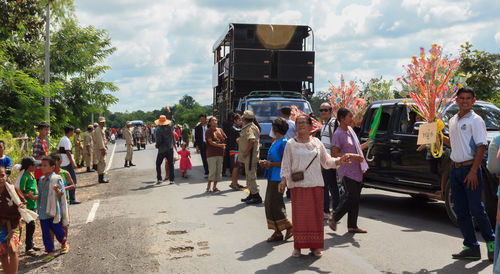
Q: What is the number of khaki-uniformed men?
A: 6